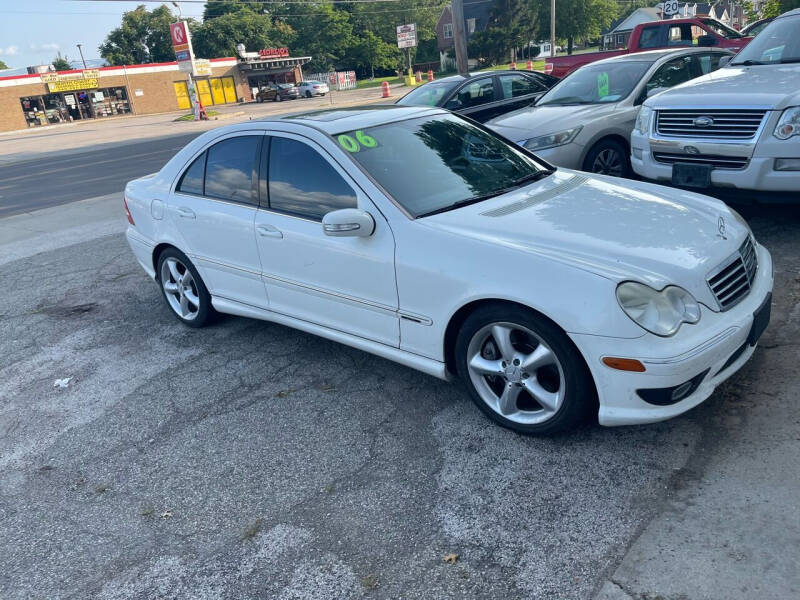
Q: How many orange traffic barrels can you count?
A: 5